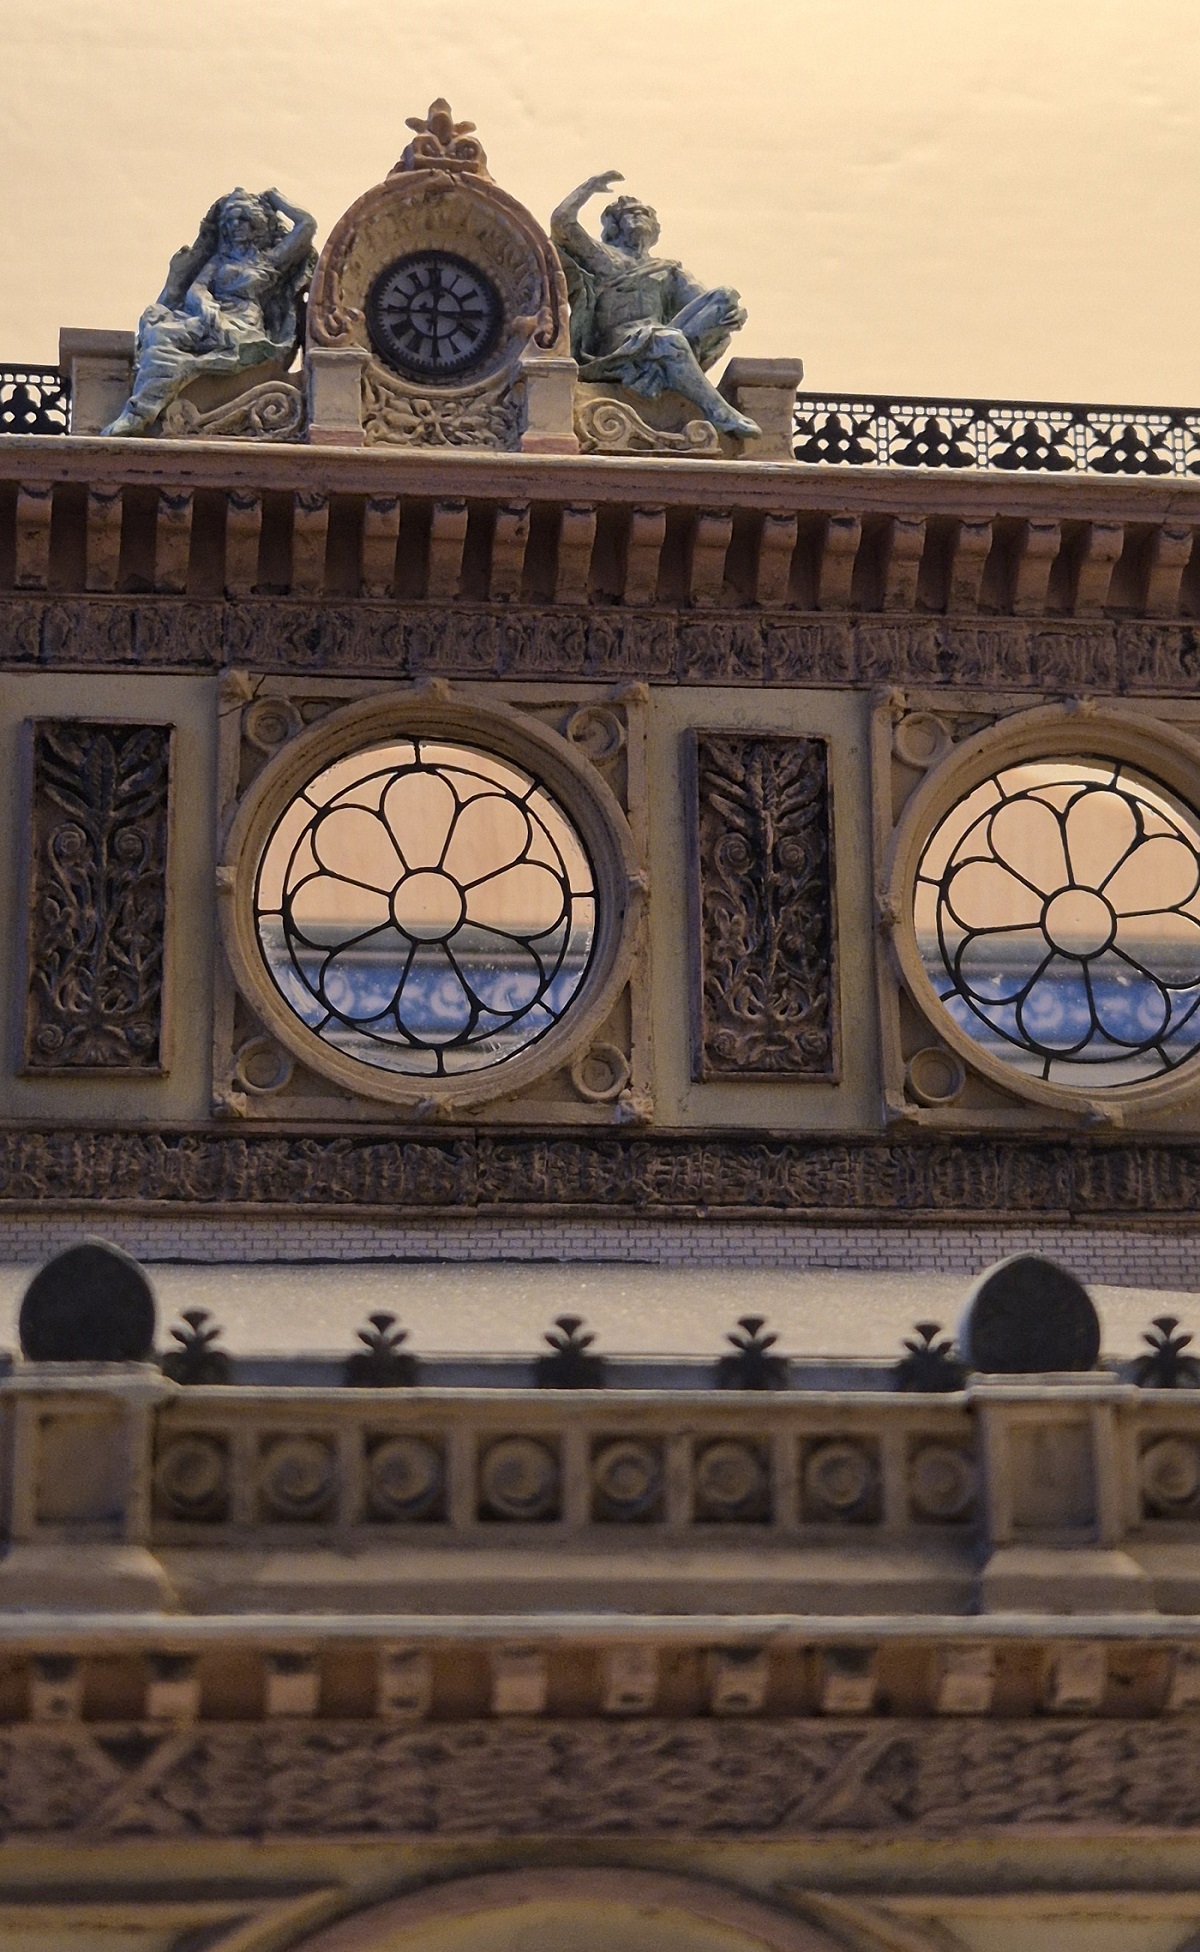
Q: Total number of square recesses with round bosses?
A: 9